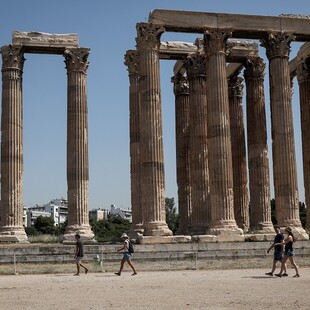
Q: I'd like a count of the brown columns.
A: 11